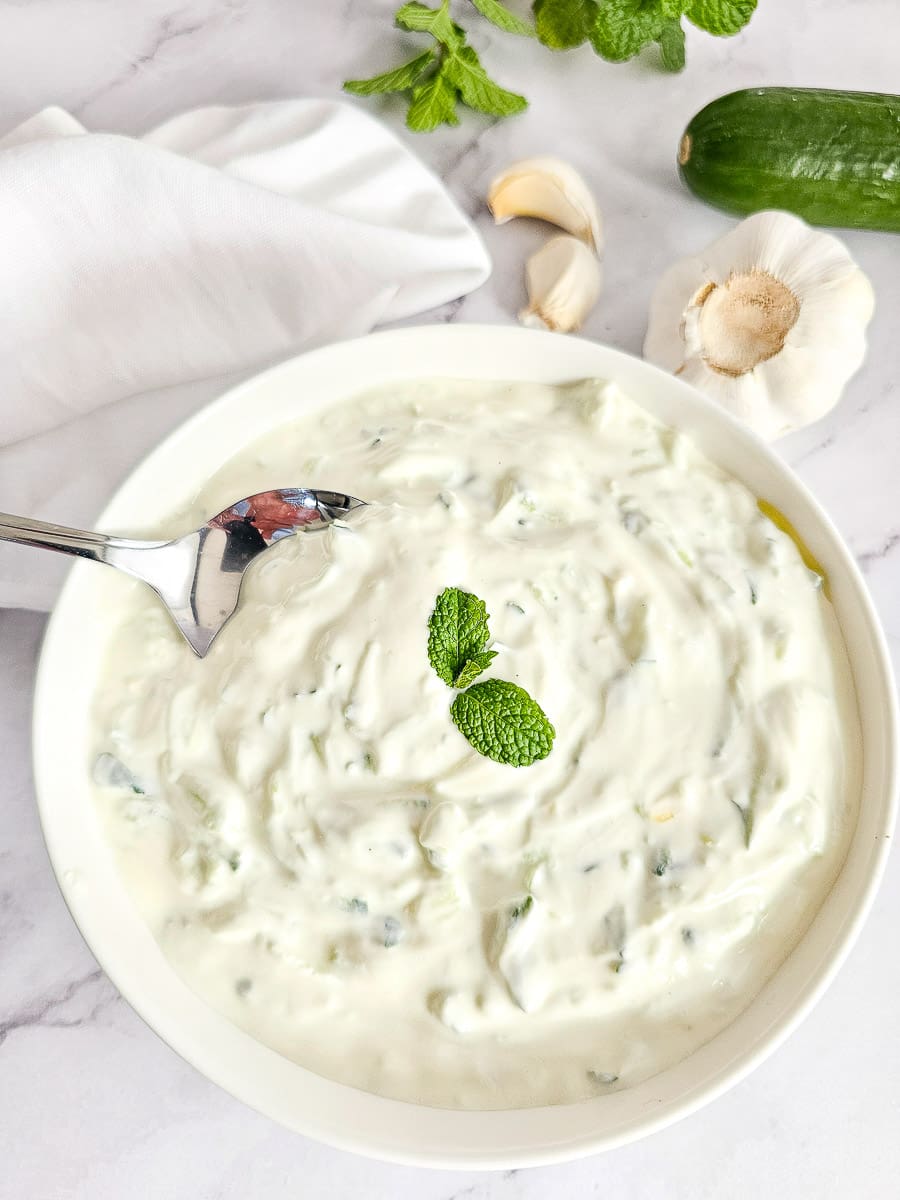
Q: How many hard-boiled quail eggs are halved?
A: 0